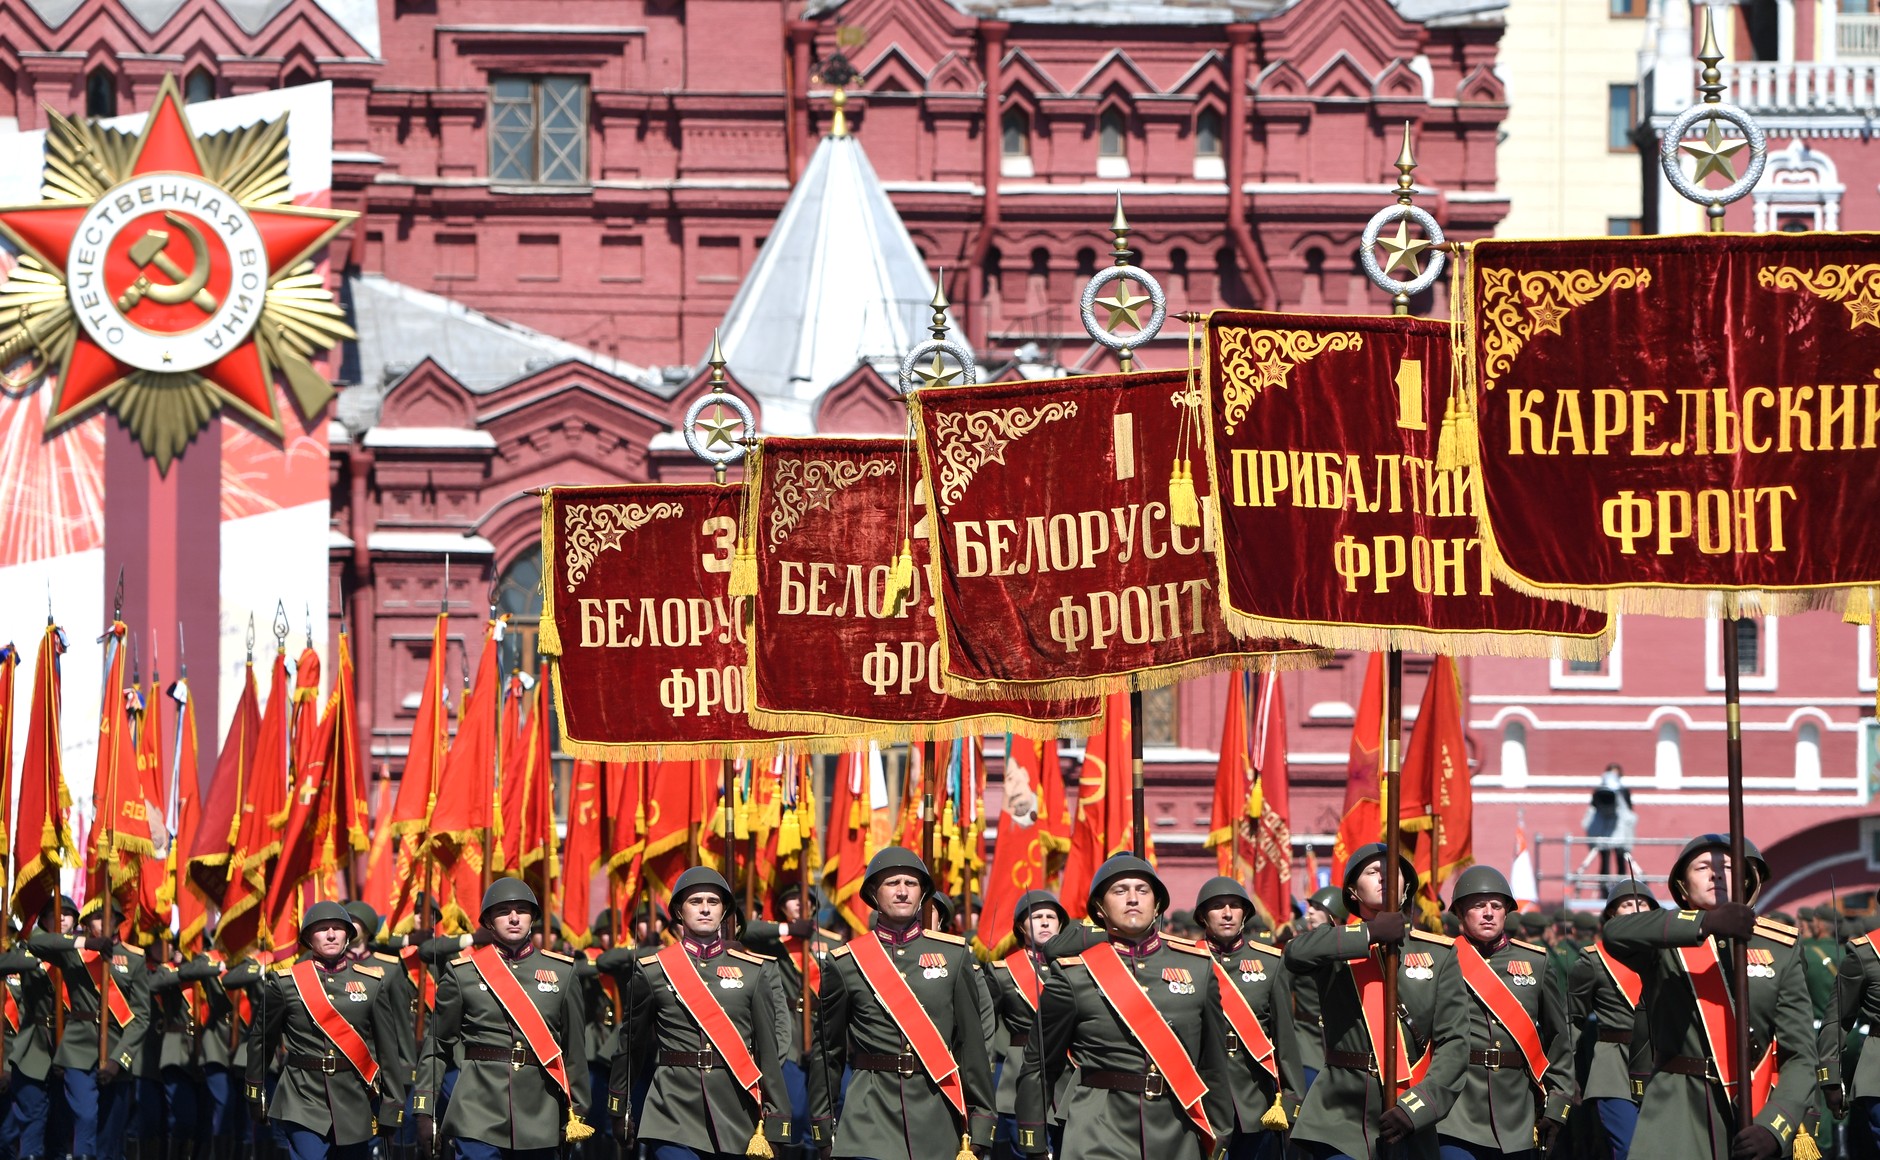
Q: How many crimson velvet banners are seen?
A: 5